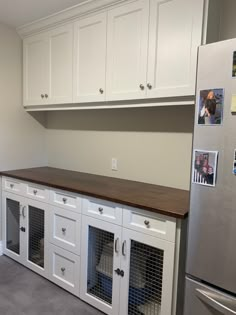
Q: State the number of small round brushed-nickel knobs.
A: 12